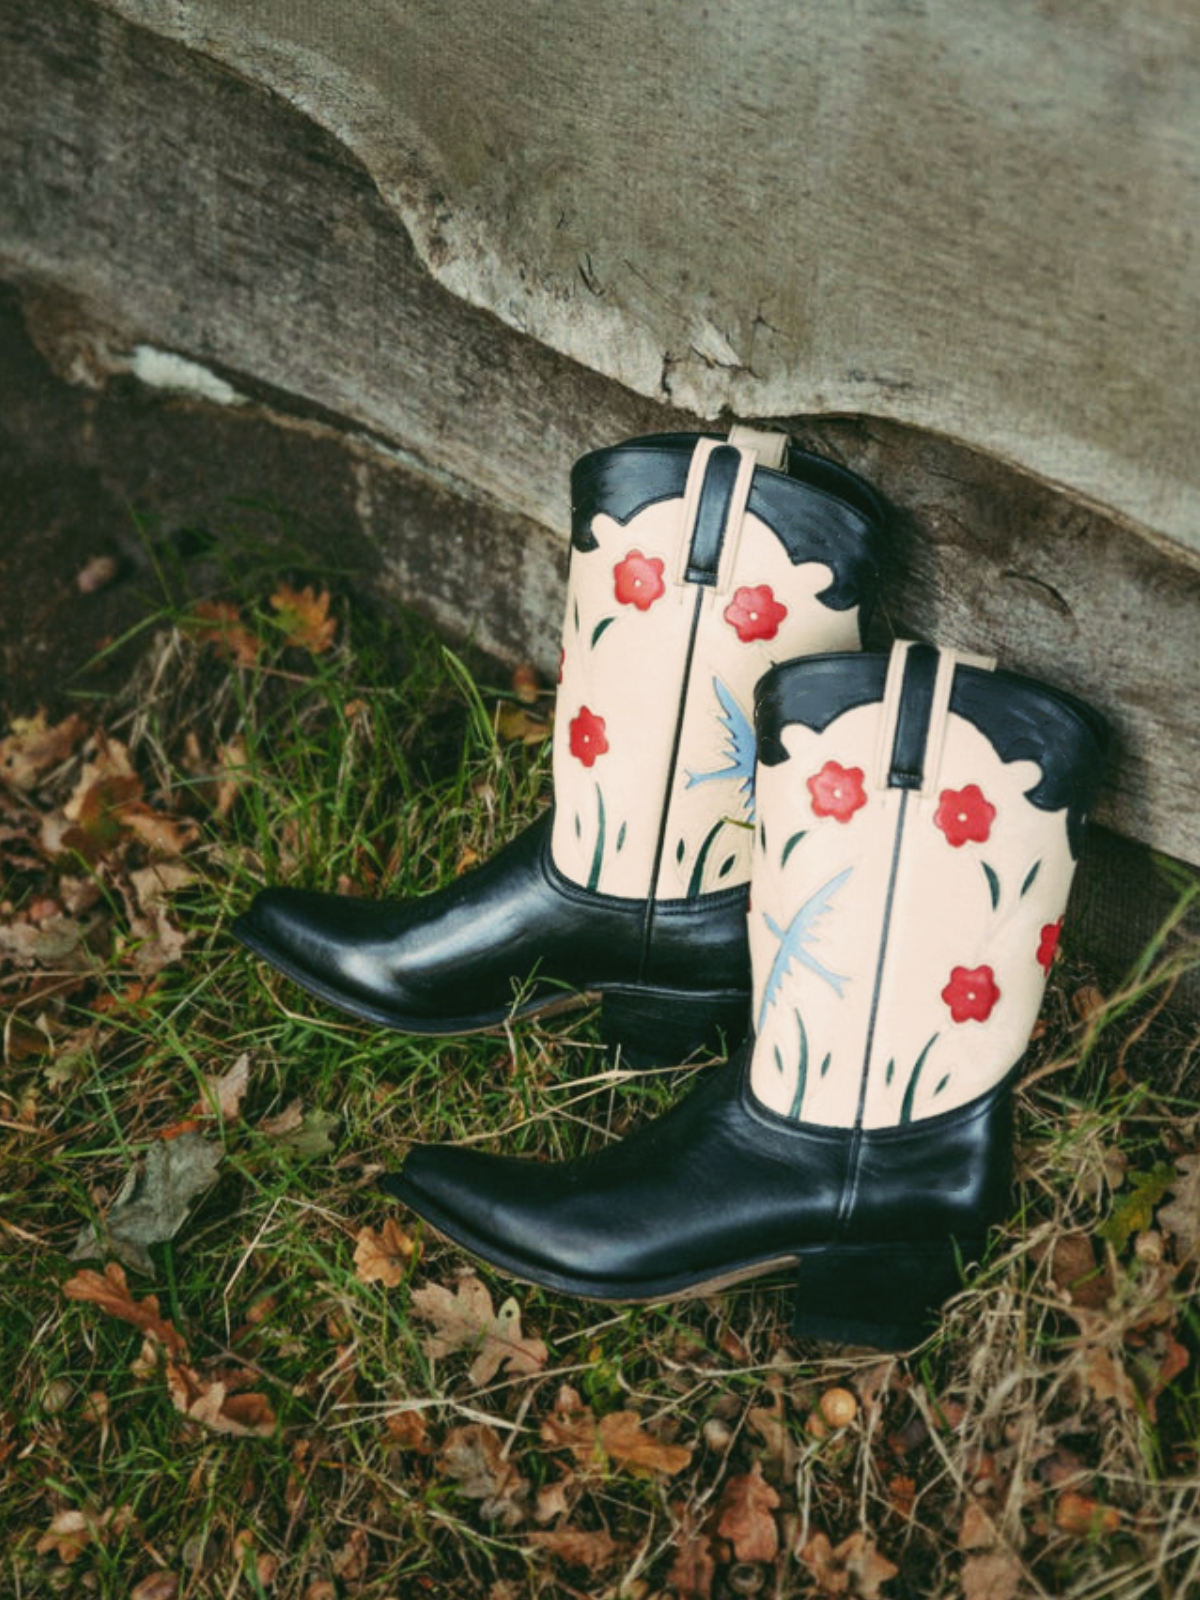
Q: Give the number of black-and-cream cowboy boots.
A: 2